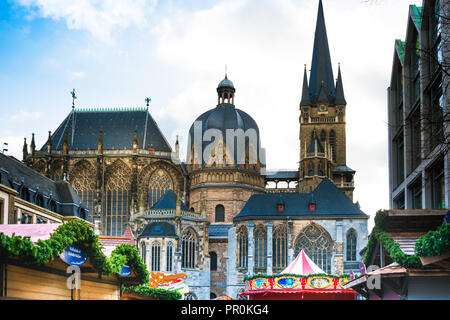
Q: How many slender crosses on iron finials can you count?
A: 2